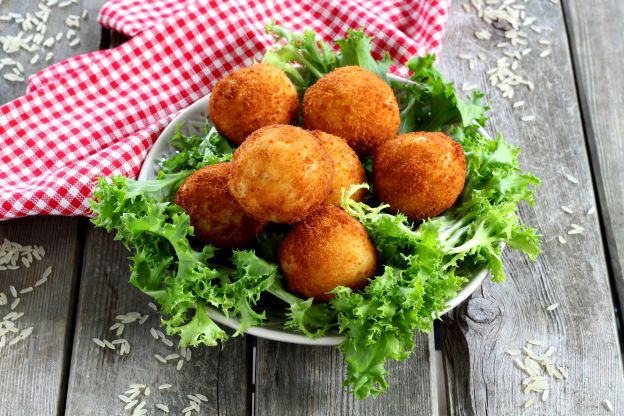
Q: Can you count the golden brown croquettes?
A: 7